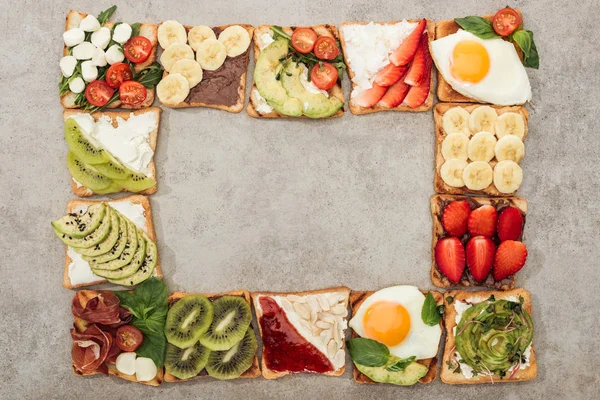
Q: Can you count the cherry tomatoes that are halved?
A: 9